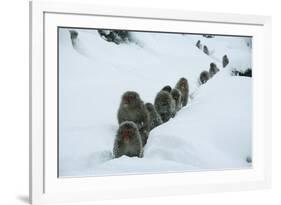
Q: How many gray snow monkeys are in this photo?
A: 12